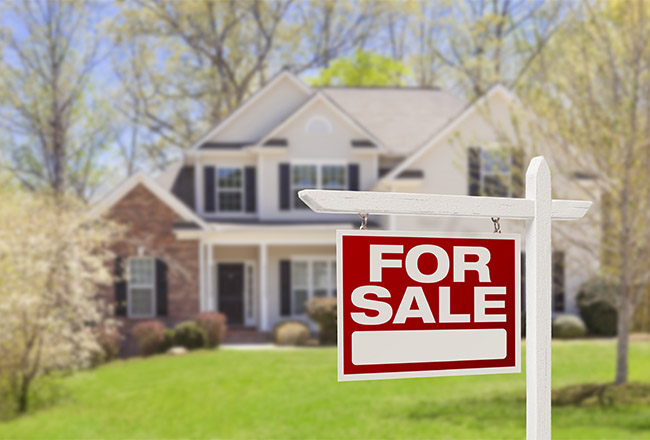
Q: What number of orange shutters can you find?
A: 0